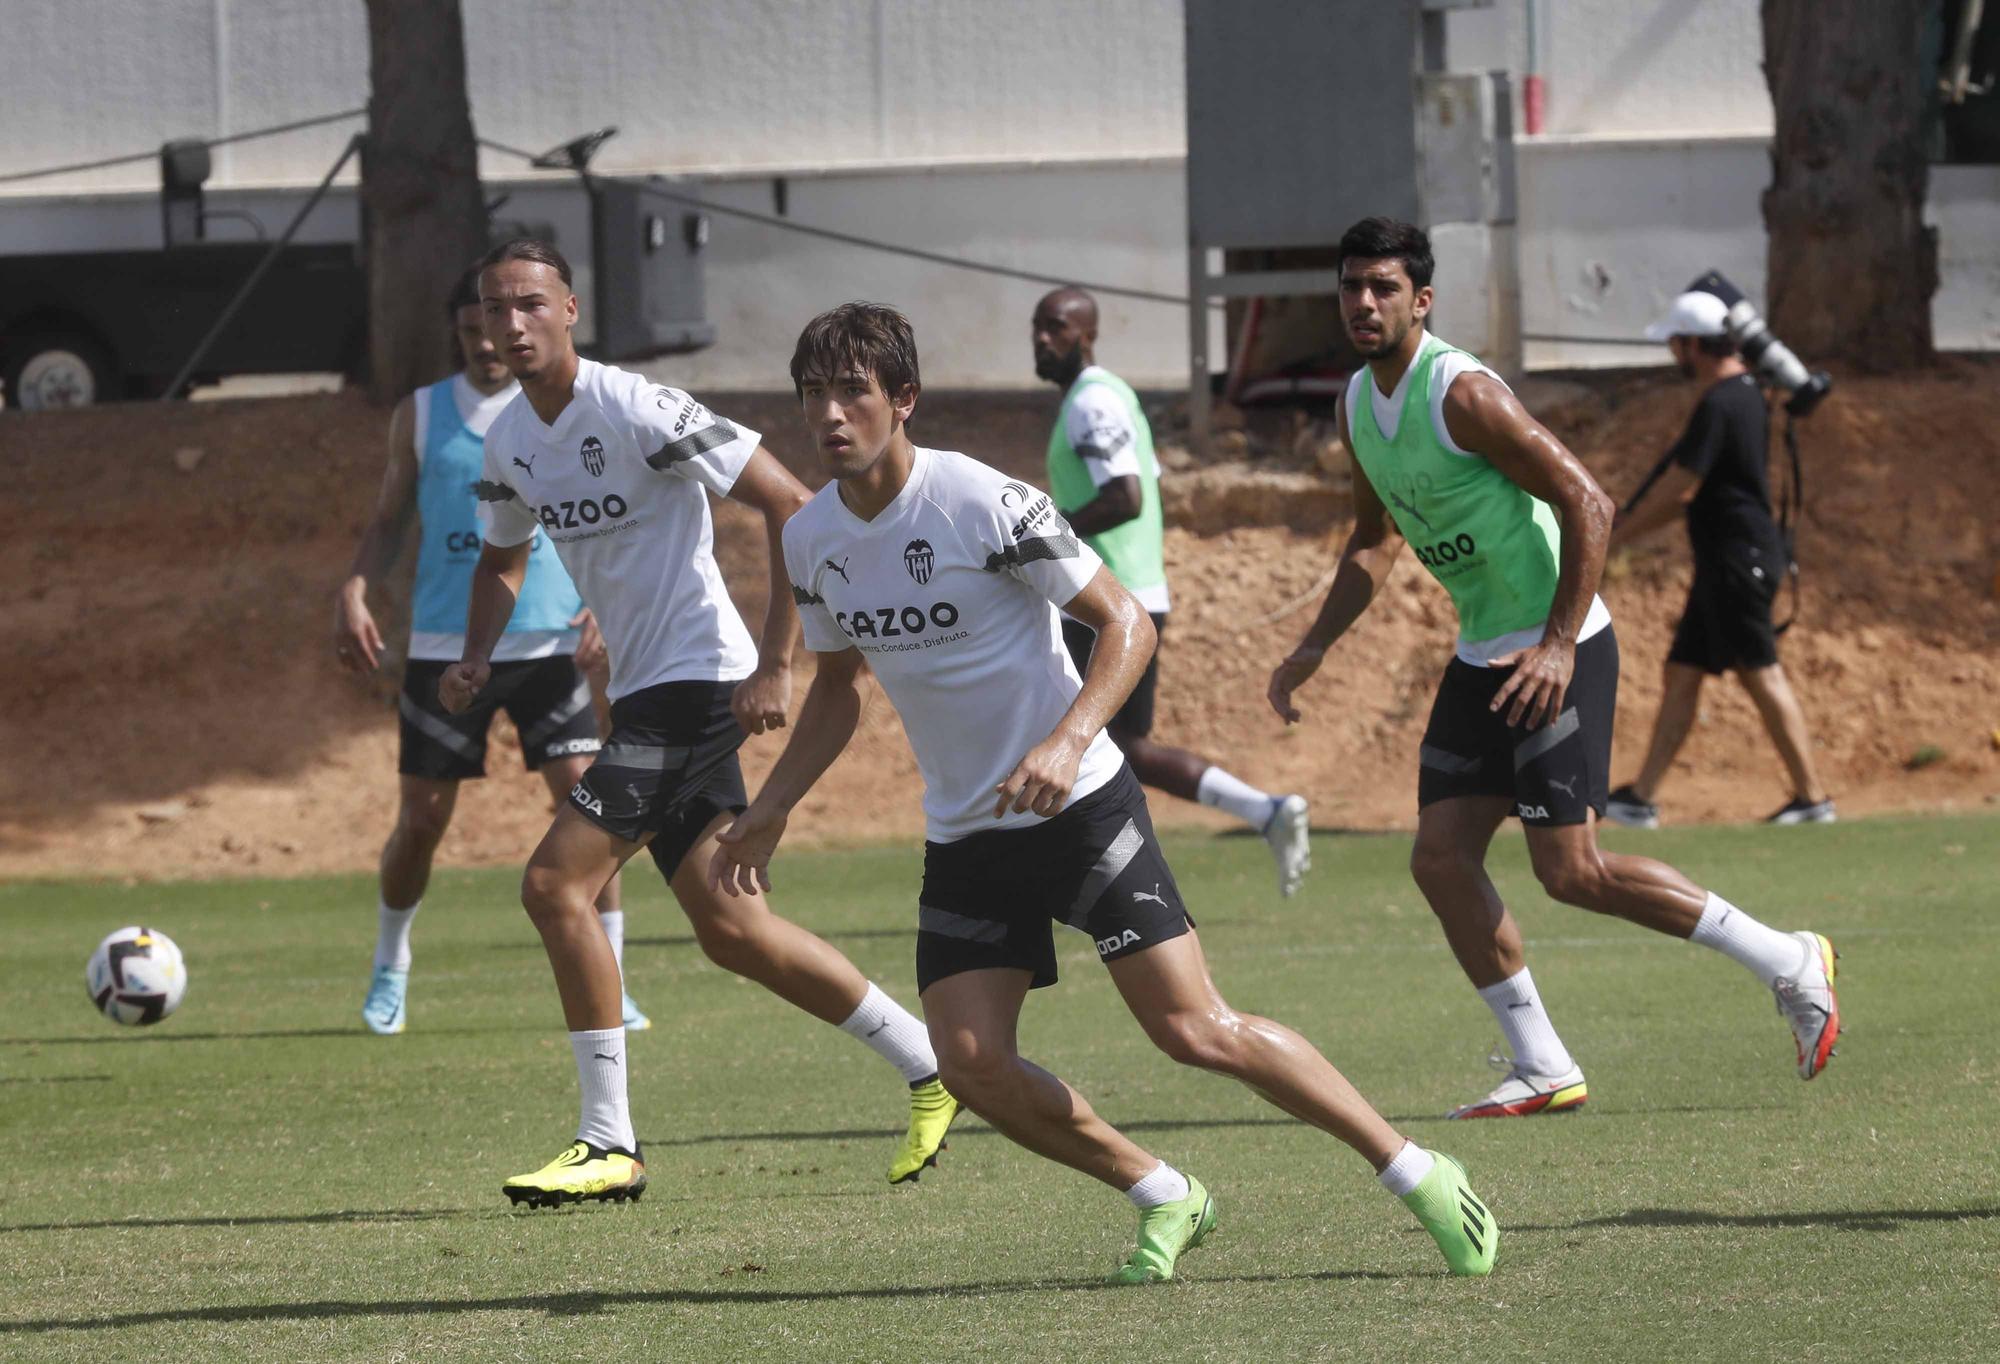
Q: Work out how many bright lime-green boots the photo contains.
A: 2